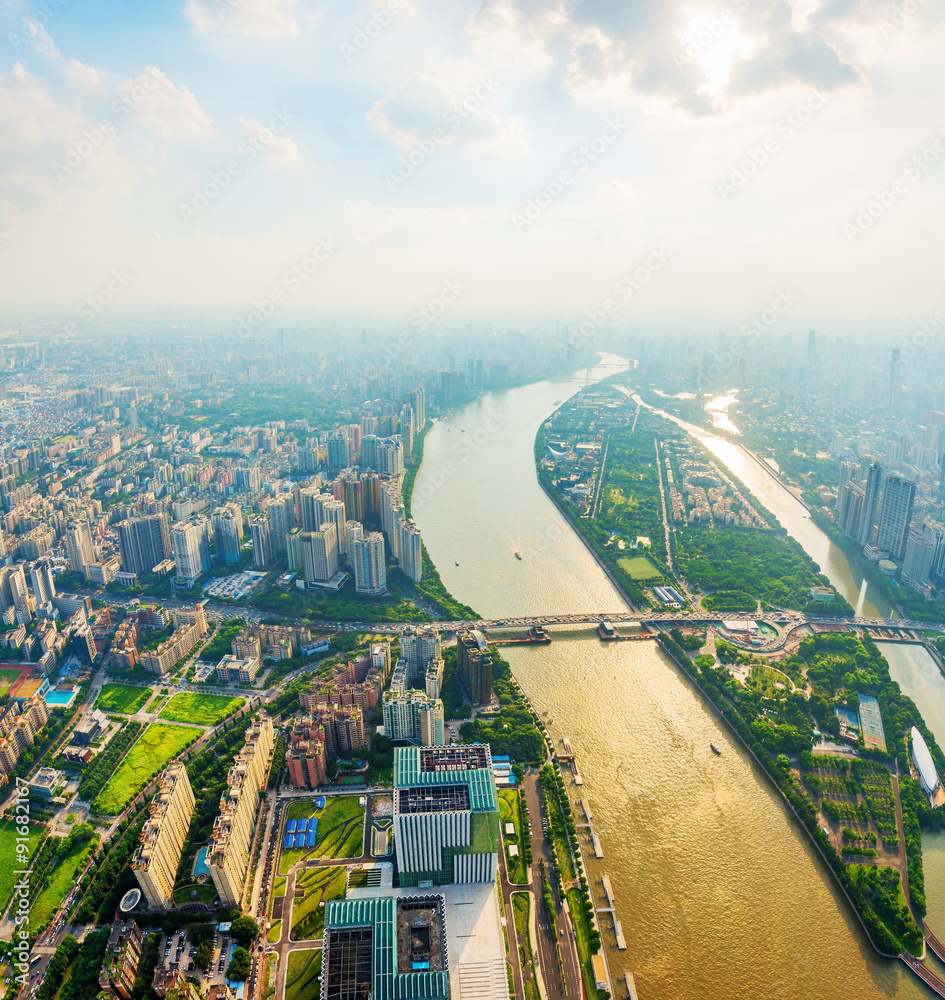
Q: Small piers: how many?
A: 4